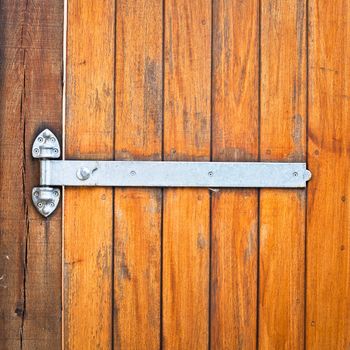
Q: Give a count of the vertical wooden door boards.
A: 6